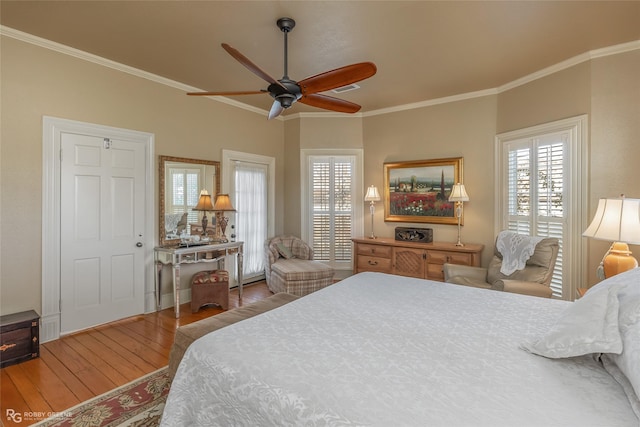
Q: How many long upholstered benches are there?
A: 1